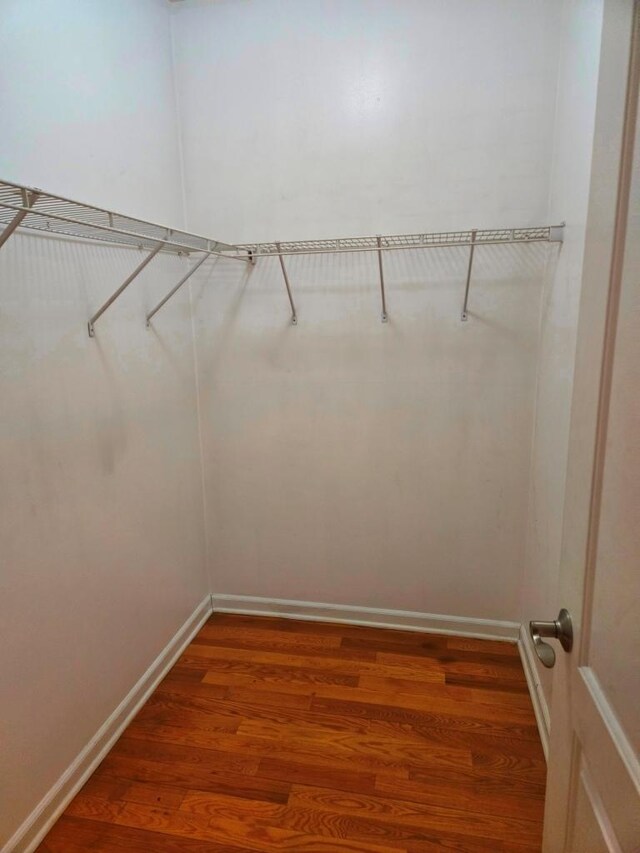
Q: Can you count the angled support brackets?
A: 6